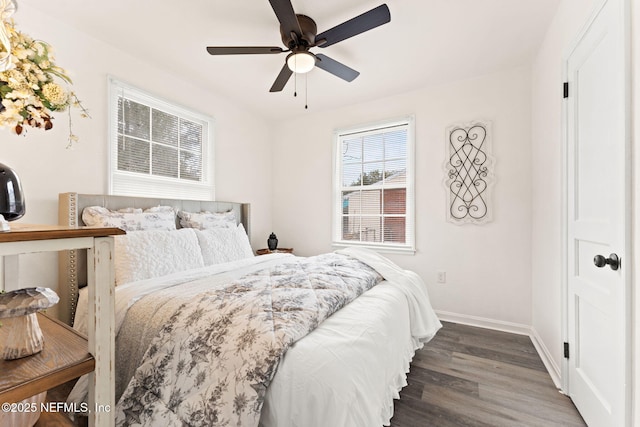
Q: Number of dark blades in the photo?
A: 5